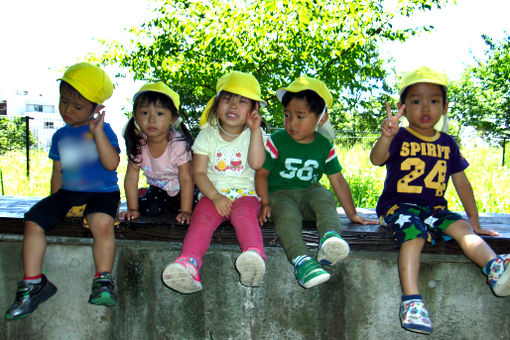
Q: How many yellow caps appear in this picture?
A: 5